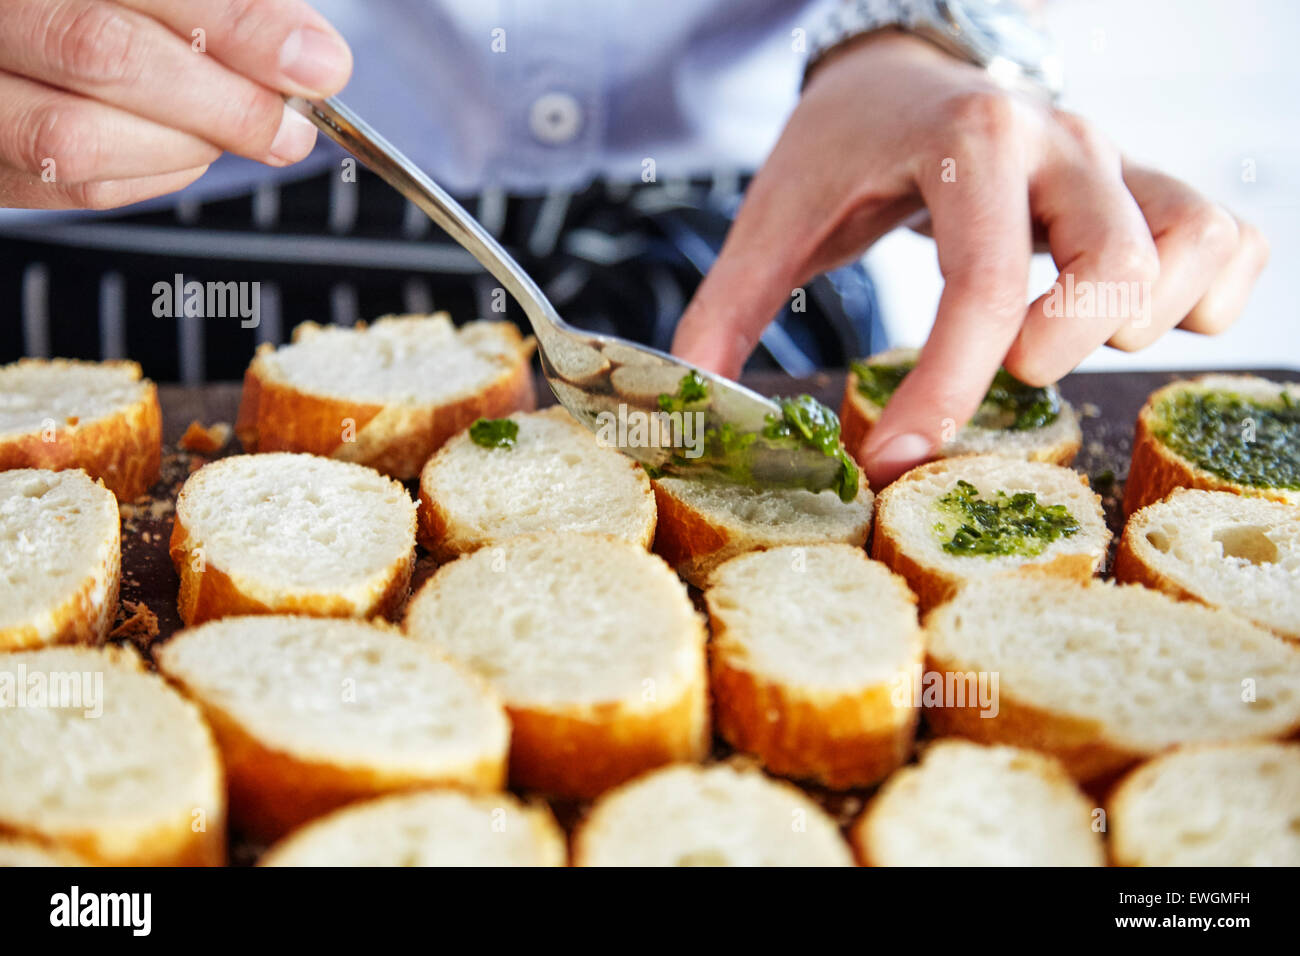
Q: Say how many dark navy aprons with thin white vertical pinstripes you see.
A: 1